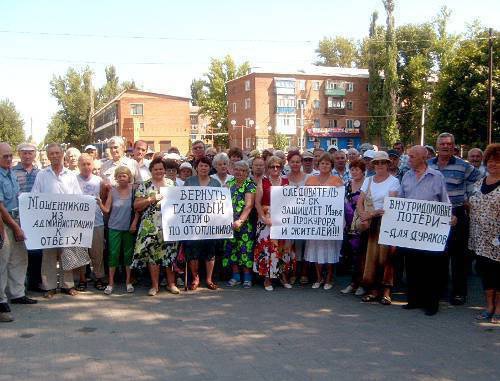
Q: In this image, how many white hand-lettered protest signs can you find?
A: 4